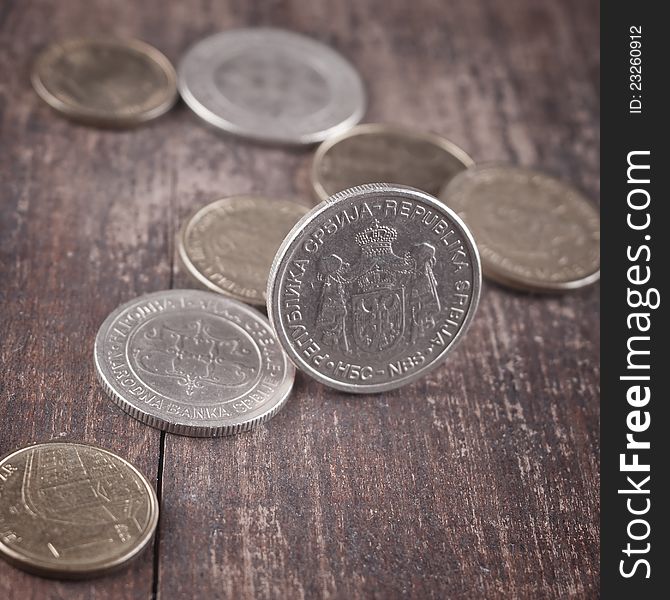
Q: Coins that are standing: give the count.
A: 1